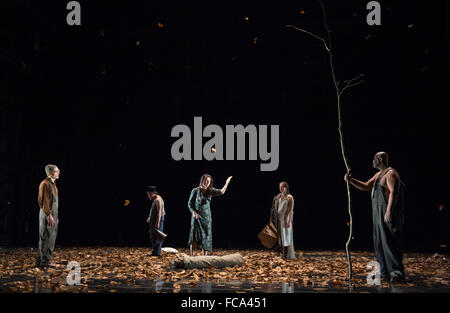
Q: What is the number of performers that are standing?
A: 5